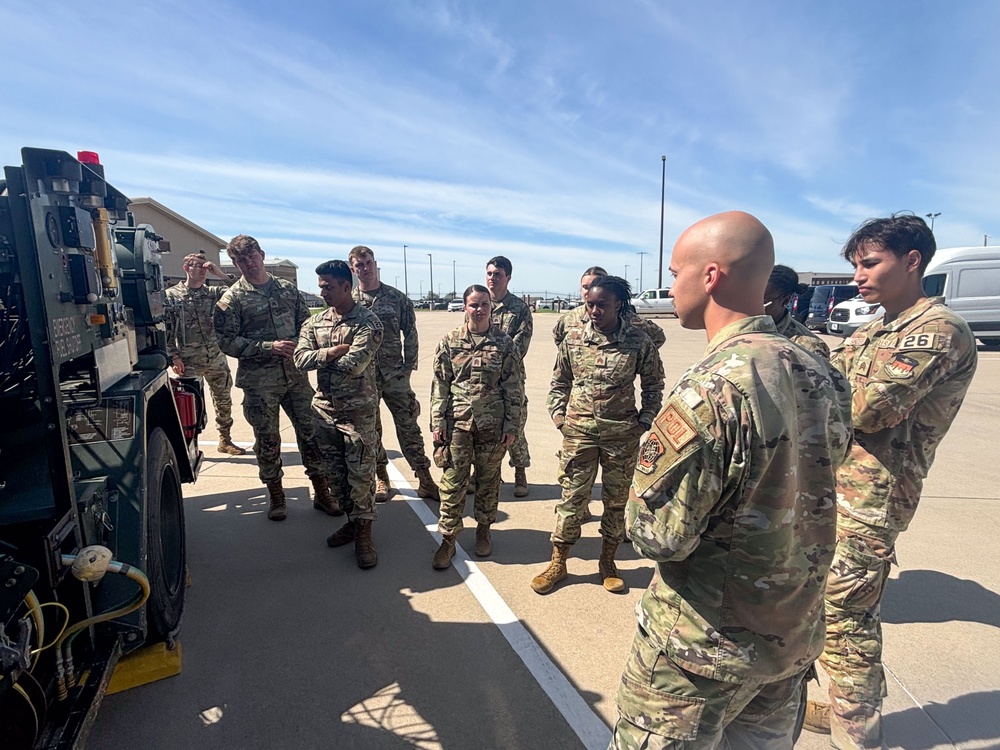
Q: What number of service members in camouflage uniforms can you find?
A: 11